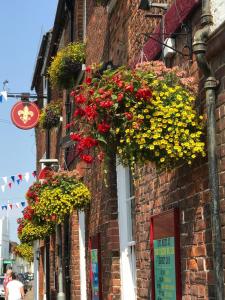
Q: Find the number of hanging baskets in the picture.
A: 6